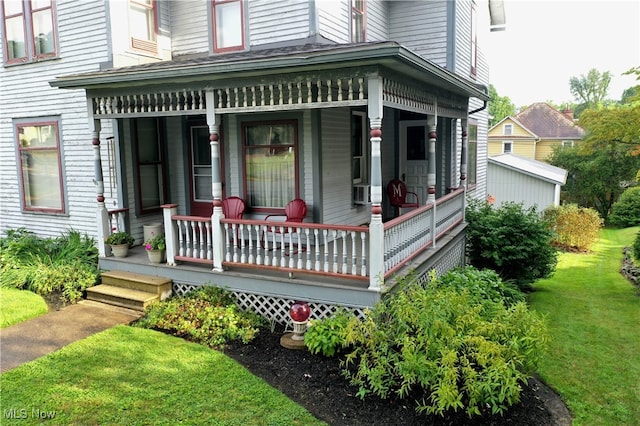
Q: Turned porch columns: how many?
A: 5